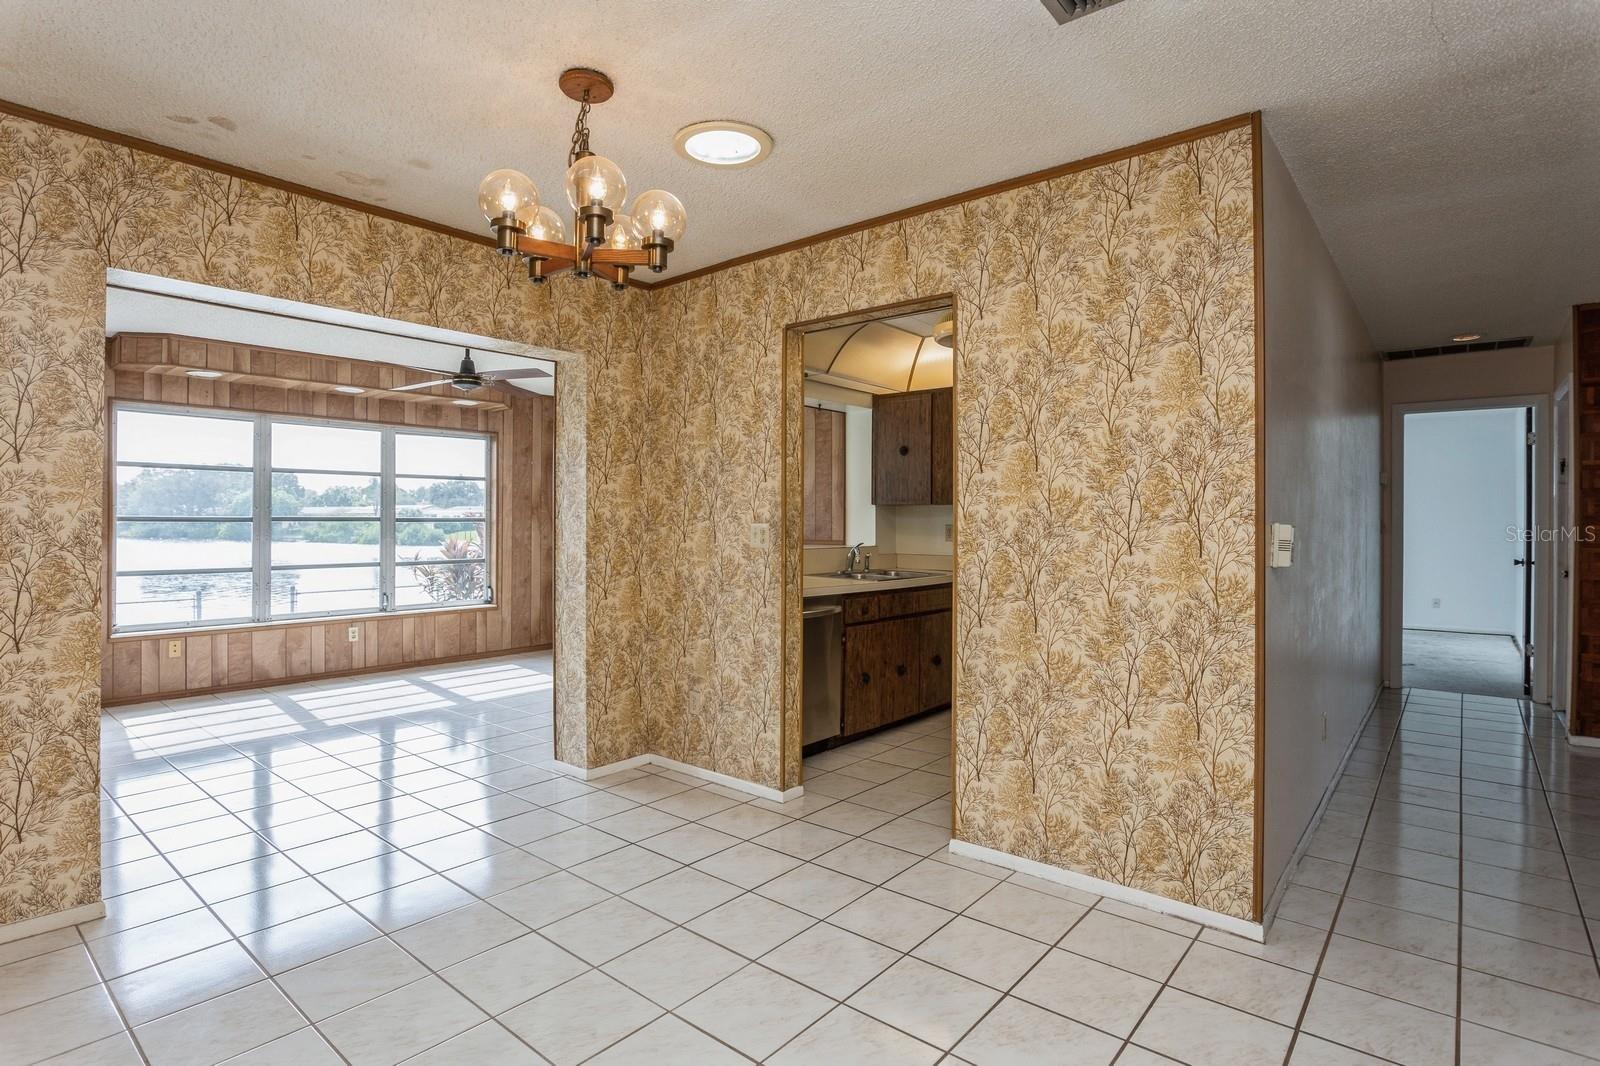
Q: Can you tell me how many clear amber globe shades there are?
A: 5